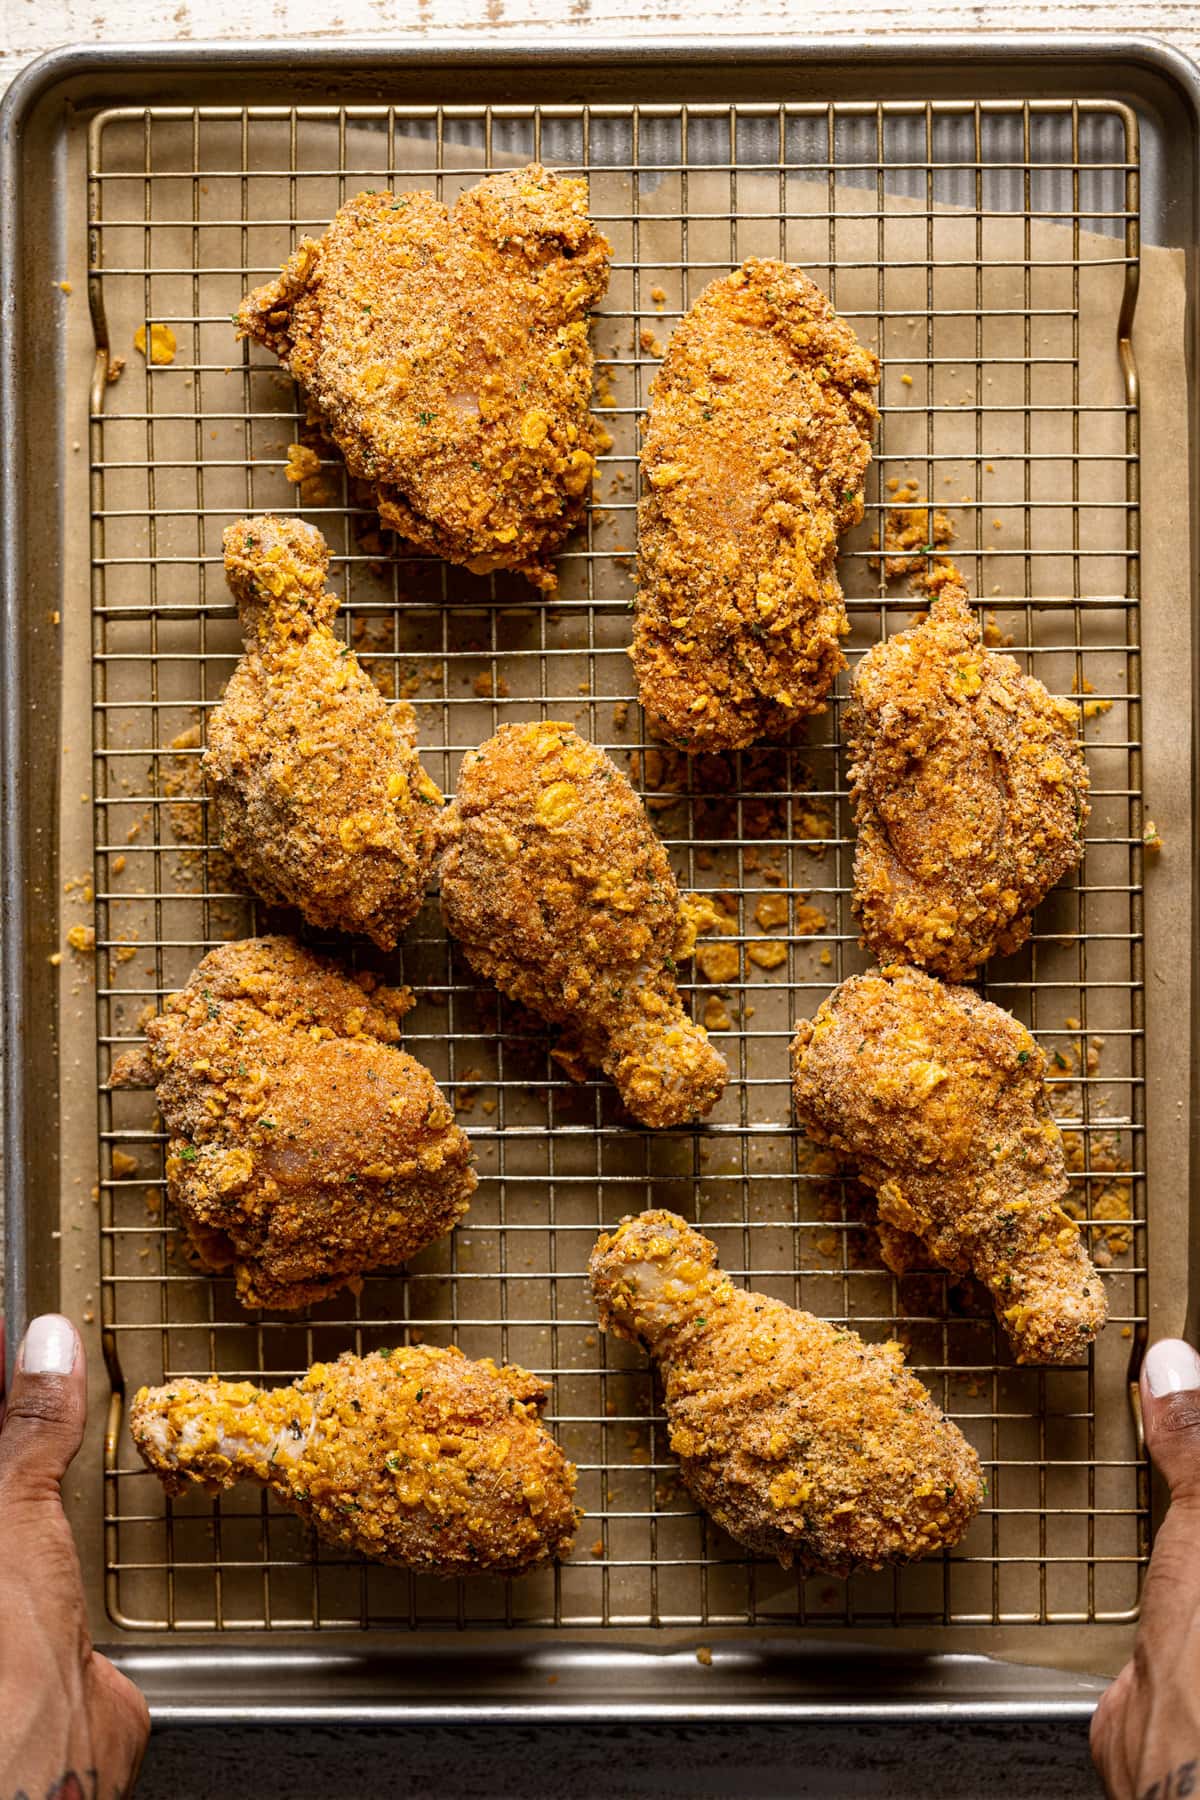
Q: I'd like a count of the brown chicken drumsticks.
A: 5